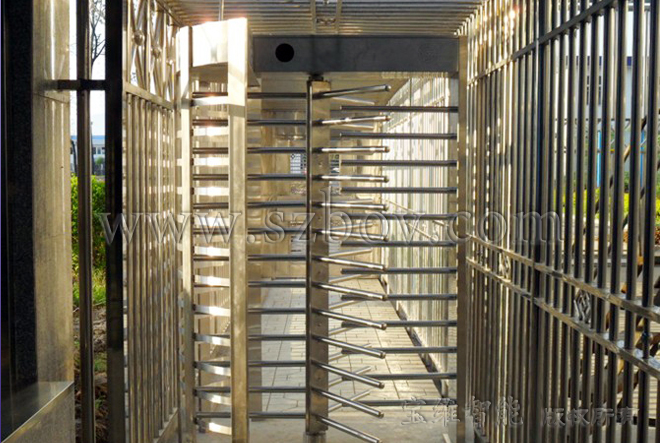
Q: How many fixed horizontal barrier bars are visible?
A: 12